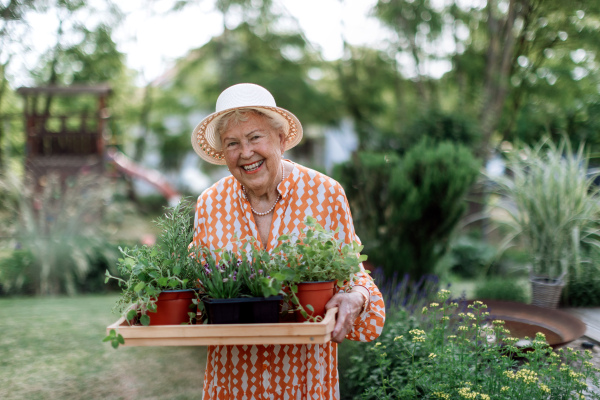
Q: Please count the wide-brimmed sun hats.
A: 1